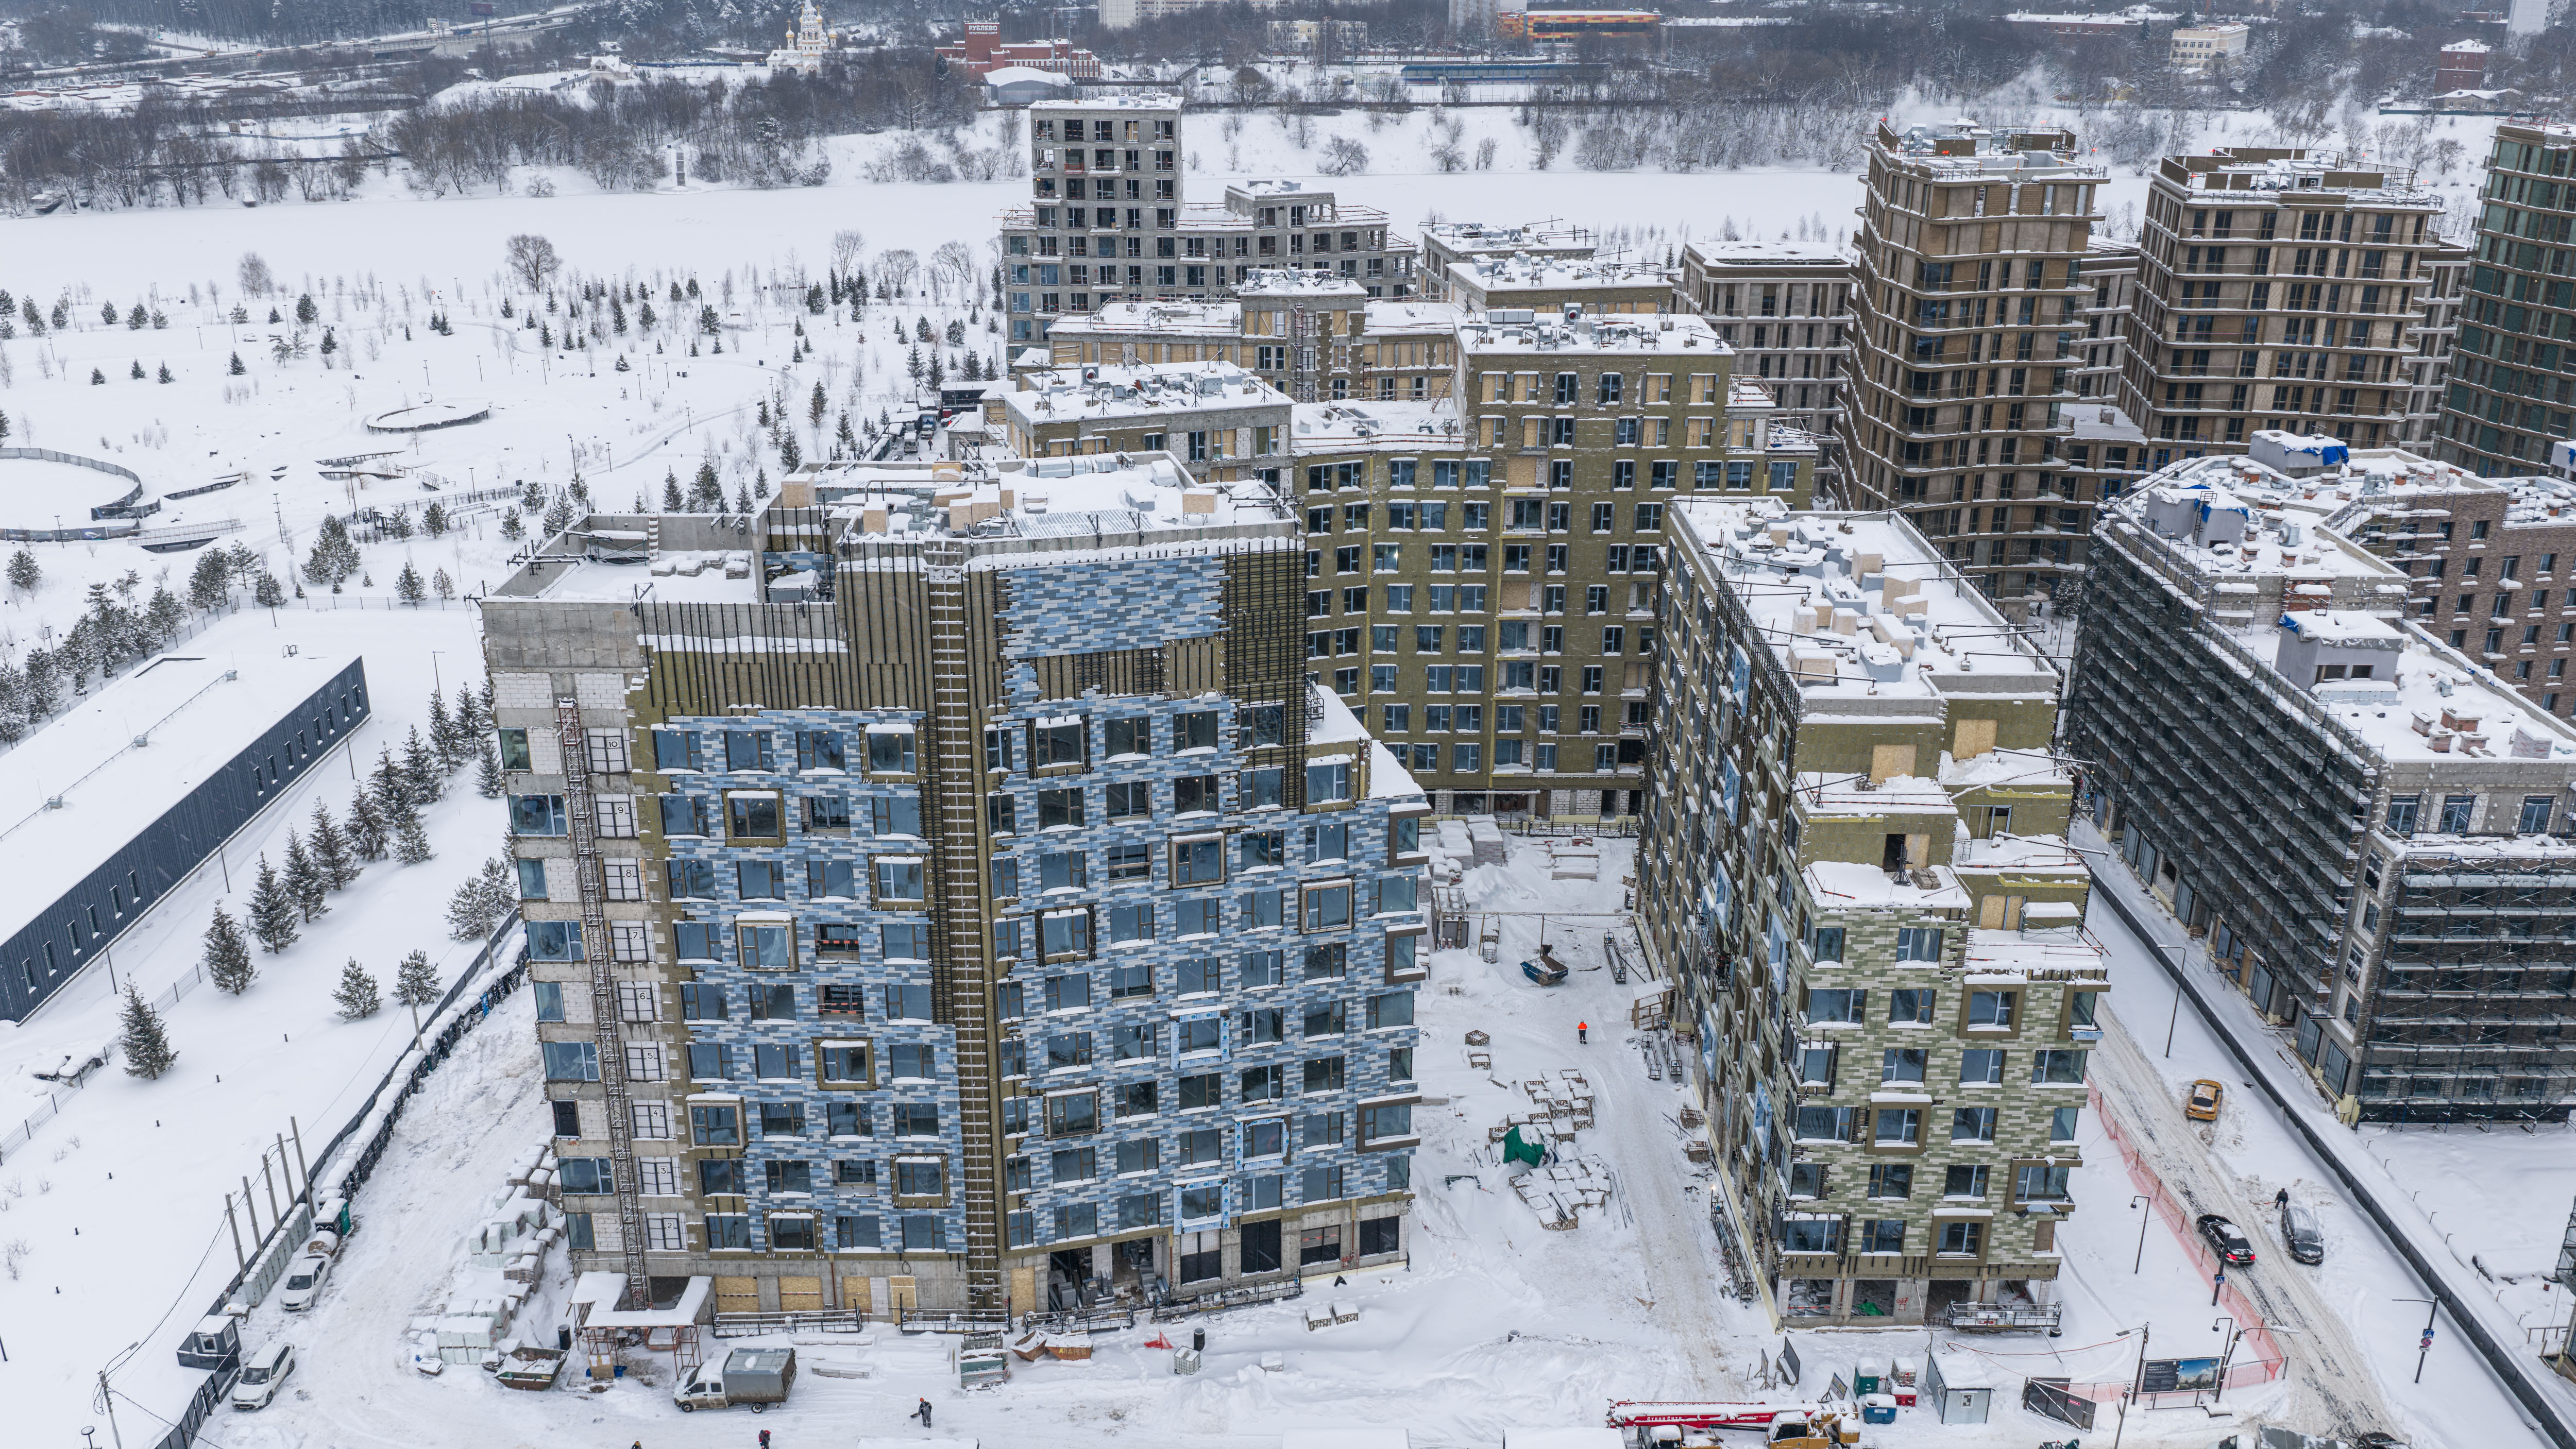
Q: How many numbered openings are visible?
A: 9